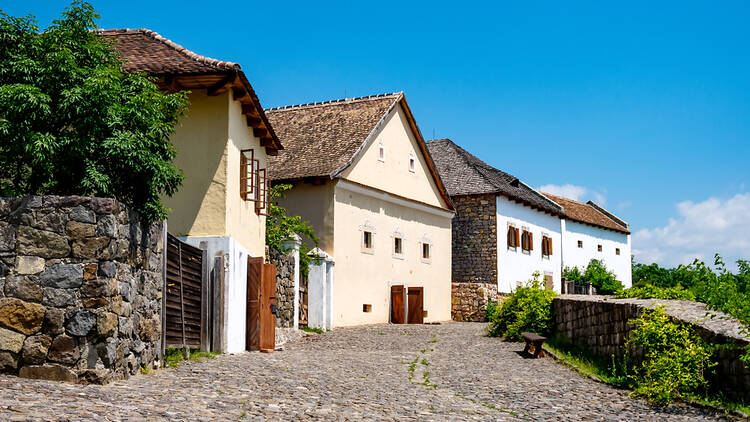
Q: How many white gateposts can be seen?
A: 3